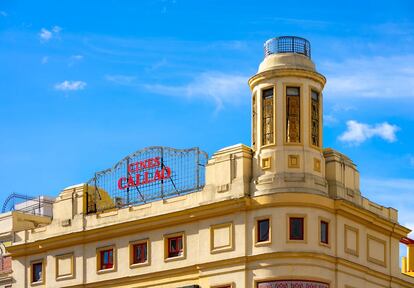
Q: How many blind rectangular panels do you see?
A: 4